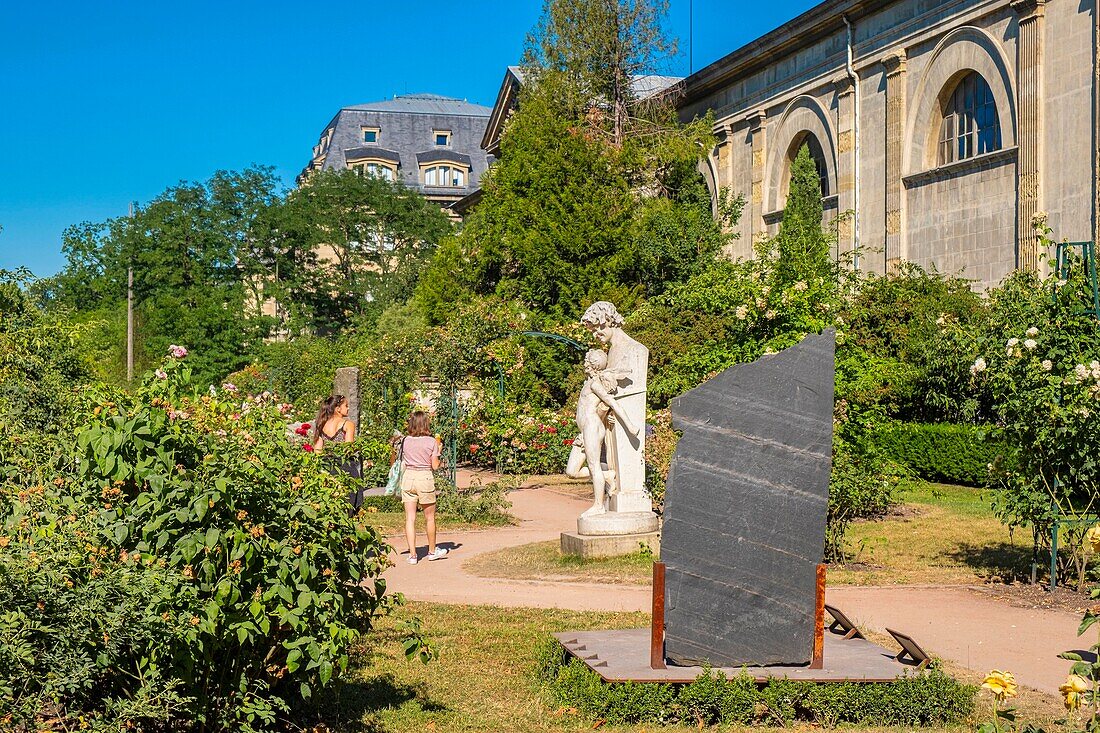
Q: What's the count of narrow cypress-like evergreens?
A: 1